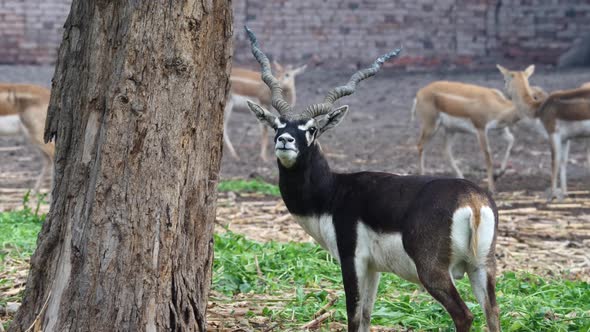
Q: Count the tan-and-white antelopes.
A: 4